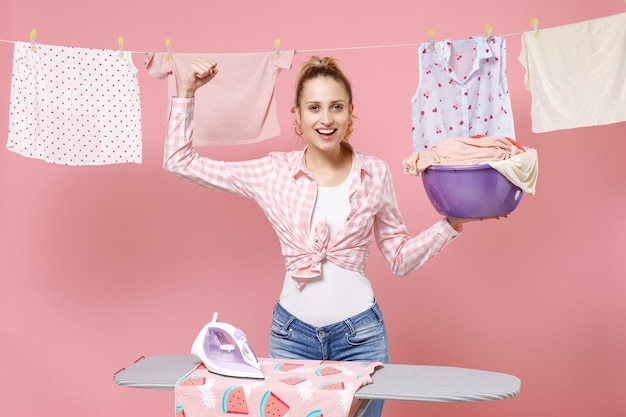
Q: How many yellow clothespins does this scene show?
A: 7